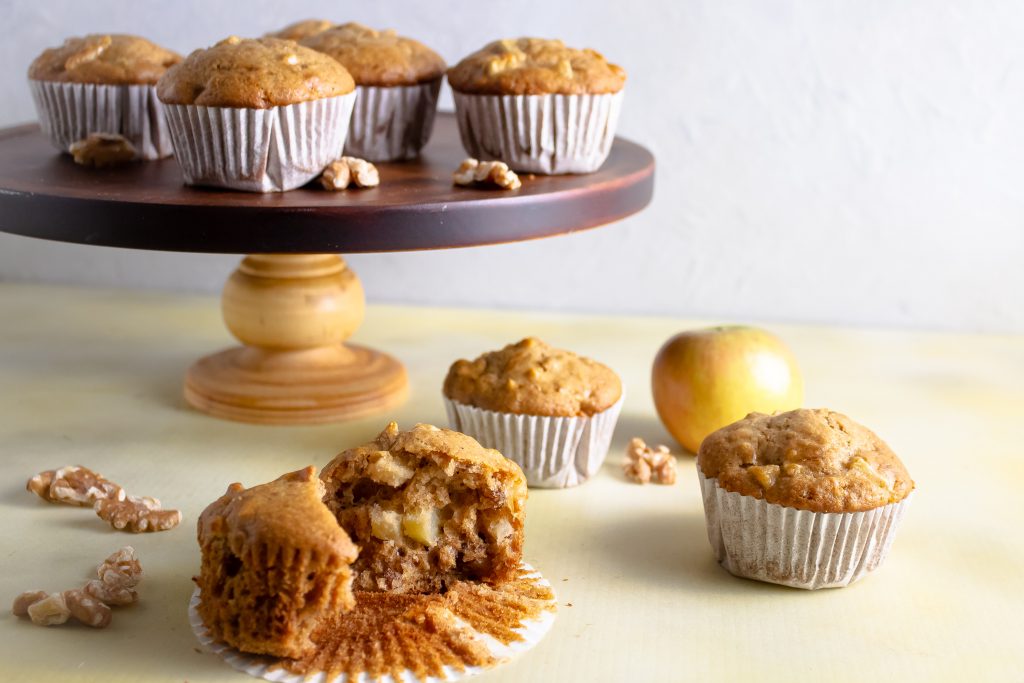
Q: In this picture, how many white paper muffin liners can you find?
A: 7